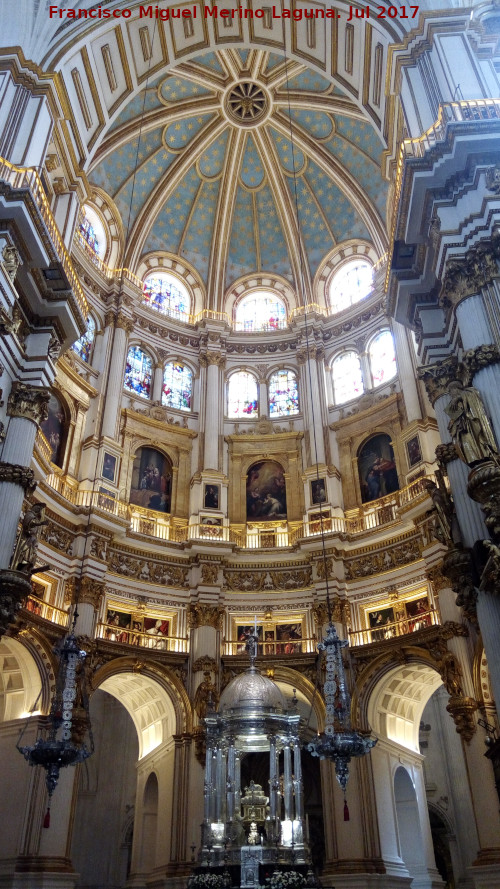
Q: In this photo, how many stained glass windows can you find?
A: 11